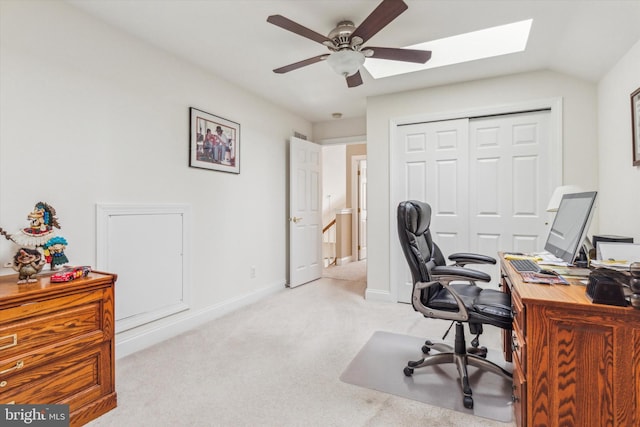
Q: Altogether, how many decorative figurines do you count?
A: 3